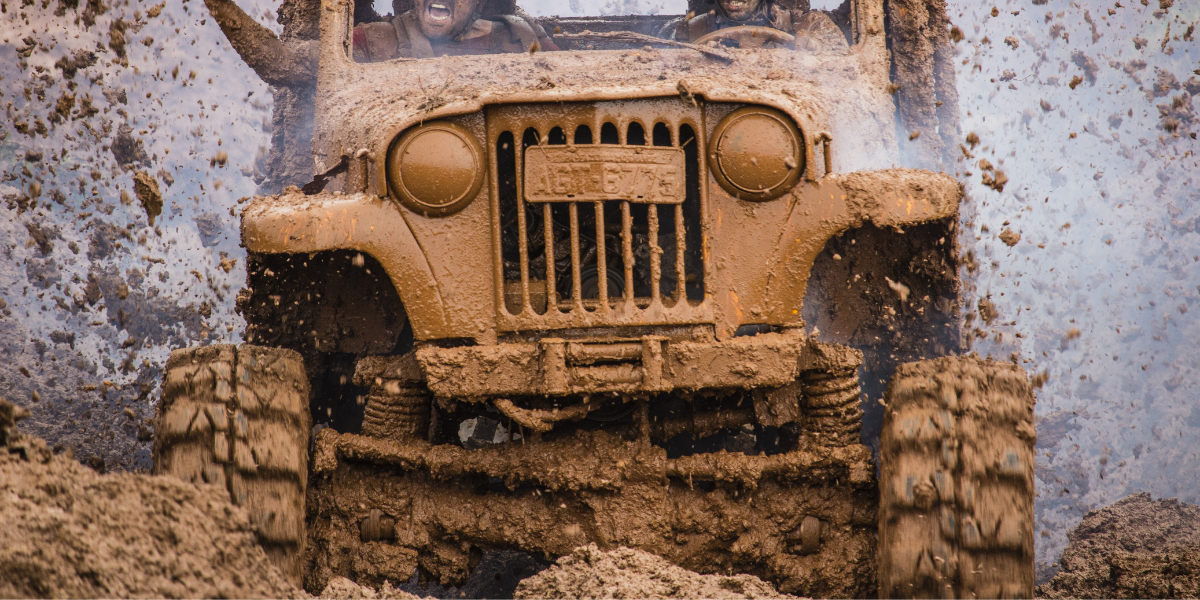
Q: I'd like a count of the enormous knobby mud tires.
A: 2